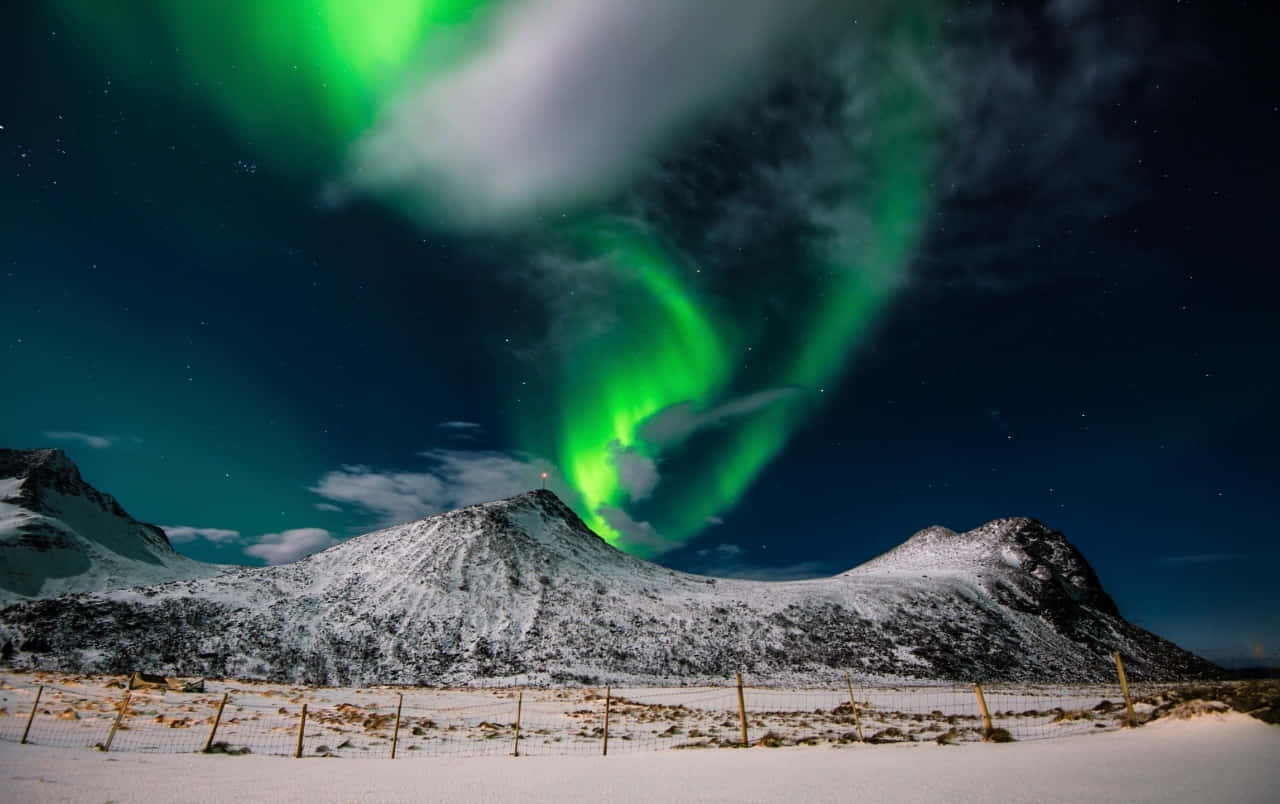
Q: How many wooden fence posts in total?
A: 11